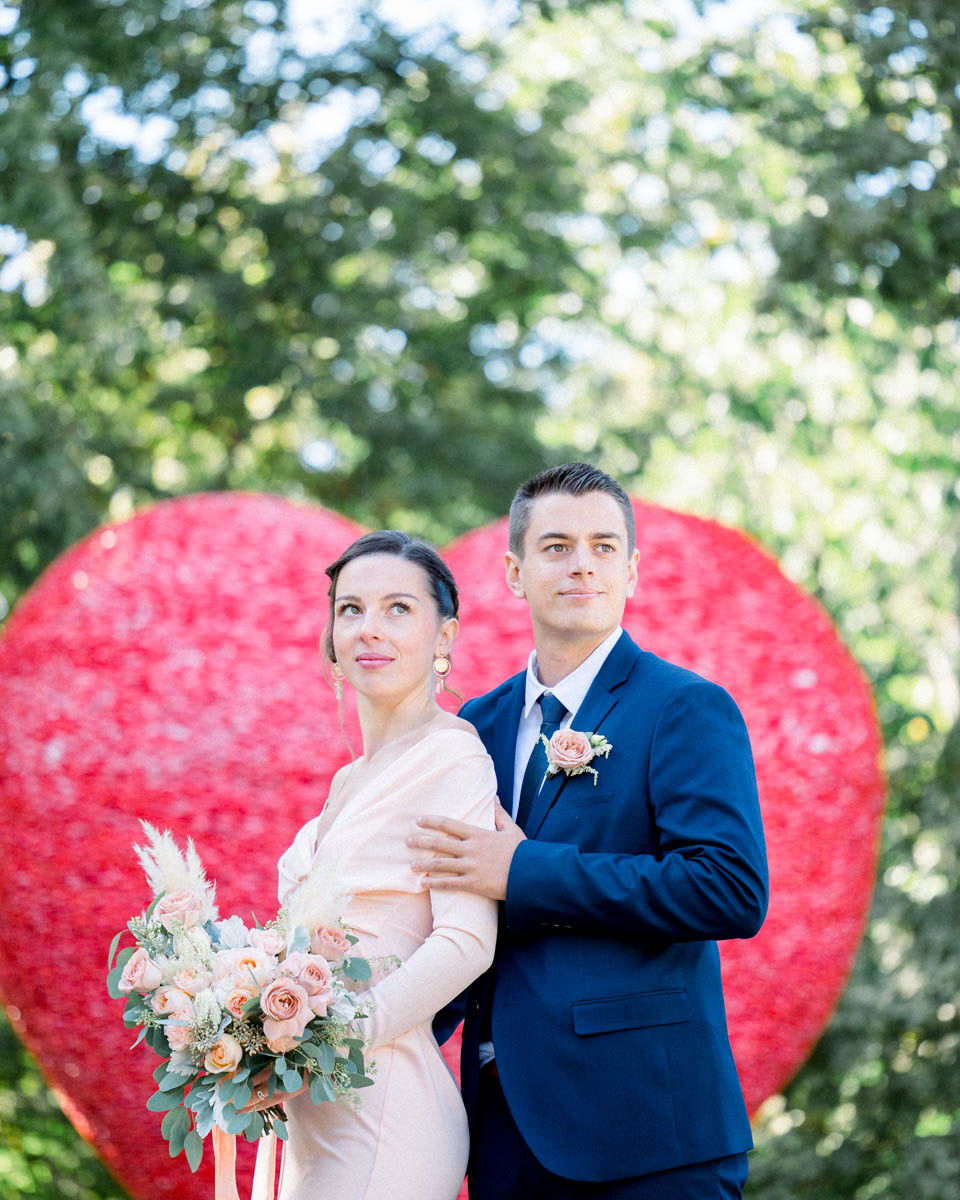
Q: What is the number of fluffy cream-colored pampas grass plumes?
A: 2